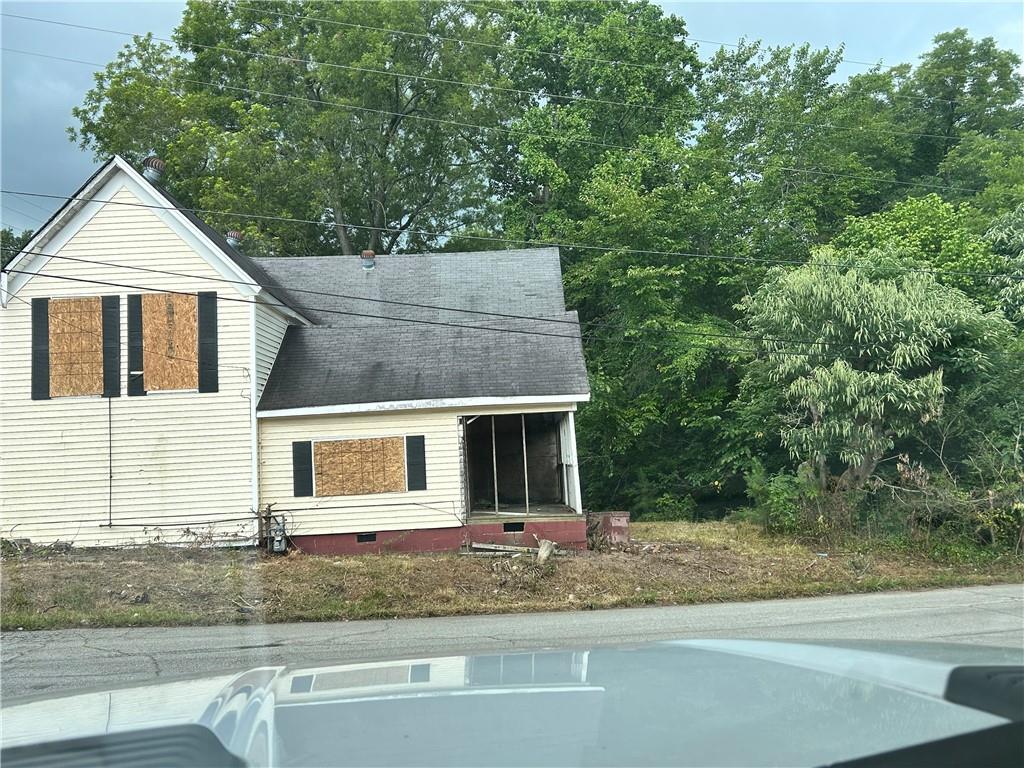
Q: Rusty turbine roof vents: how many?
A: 3